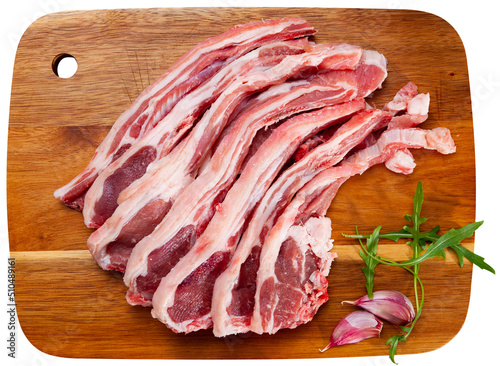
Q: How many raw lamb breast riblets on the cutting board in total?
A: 7